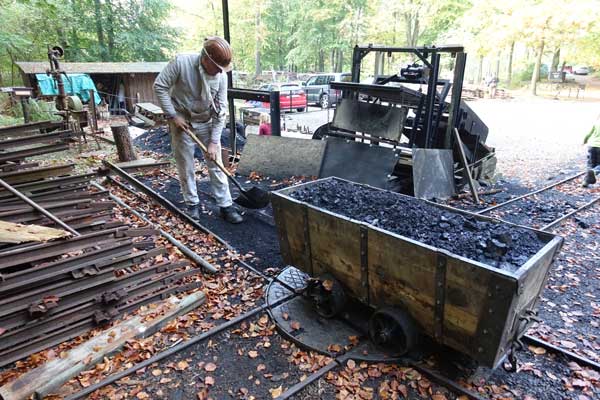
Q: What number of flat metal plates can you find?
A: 4